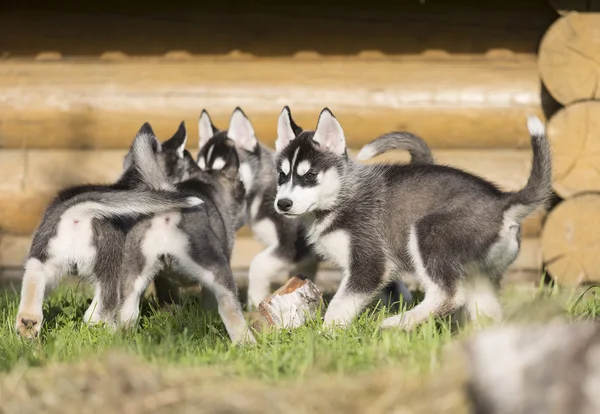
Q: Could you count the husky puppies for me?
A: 4